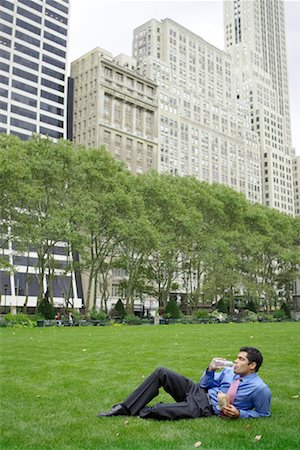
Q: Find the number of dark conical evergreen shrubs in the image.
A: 6